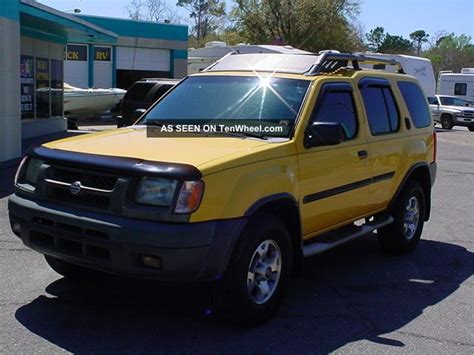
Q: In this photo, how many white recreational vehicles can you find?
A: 3